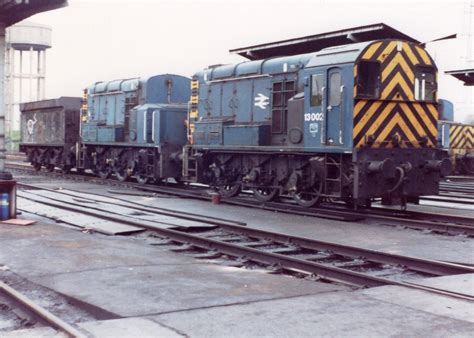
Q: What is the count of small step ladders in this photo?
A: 4